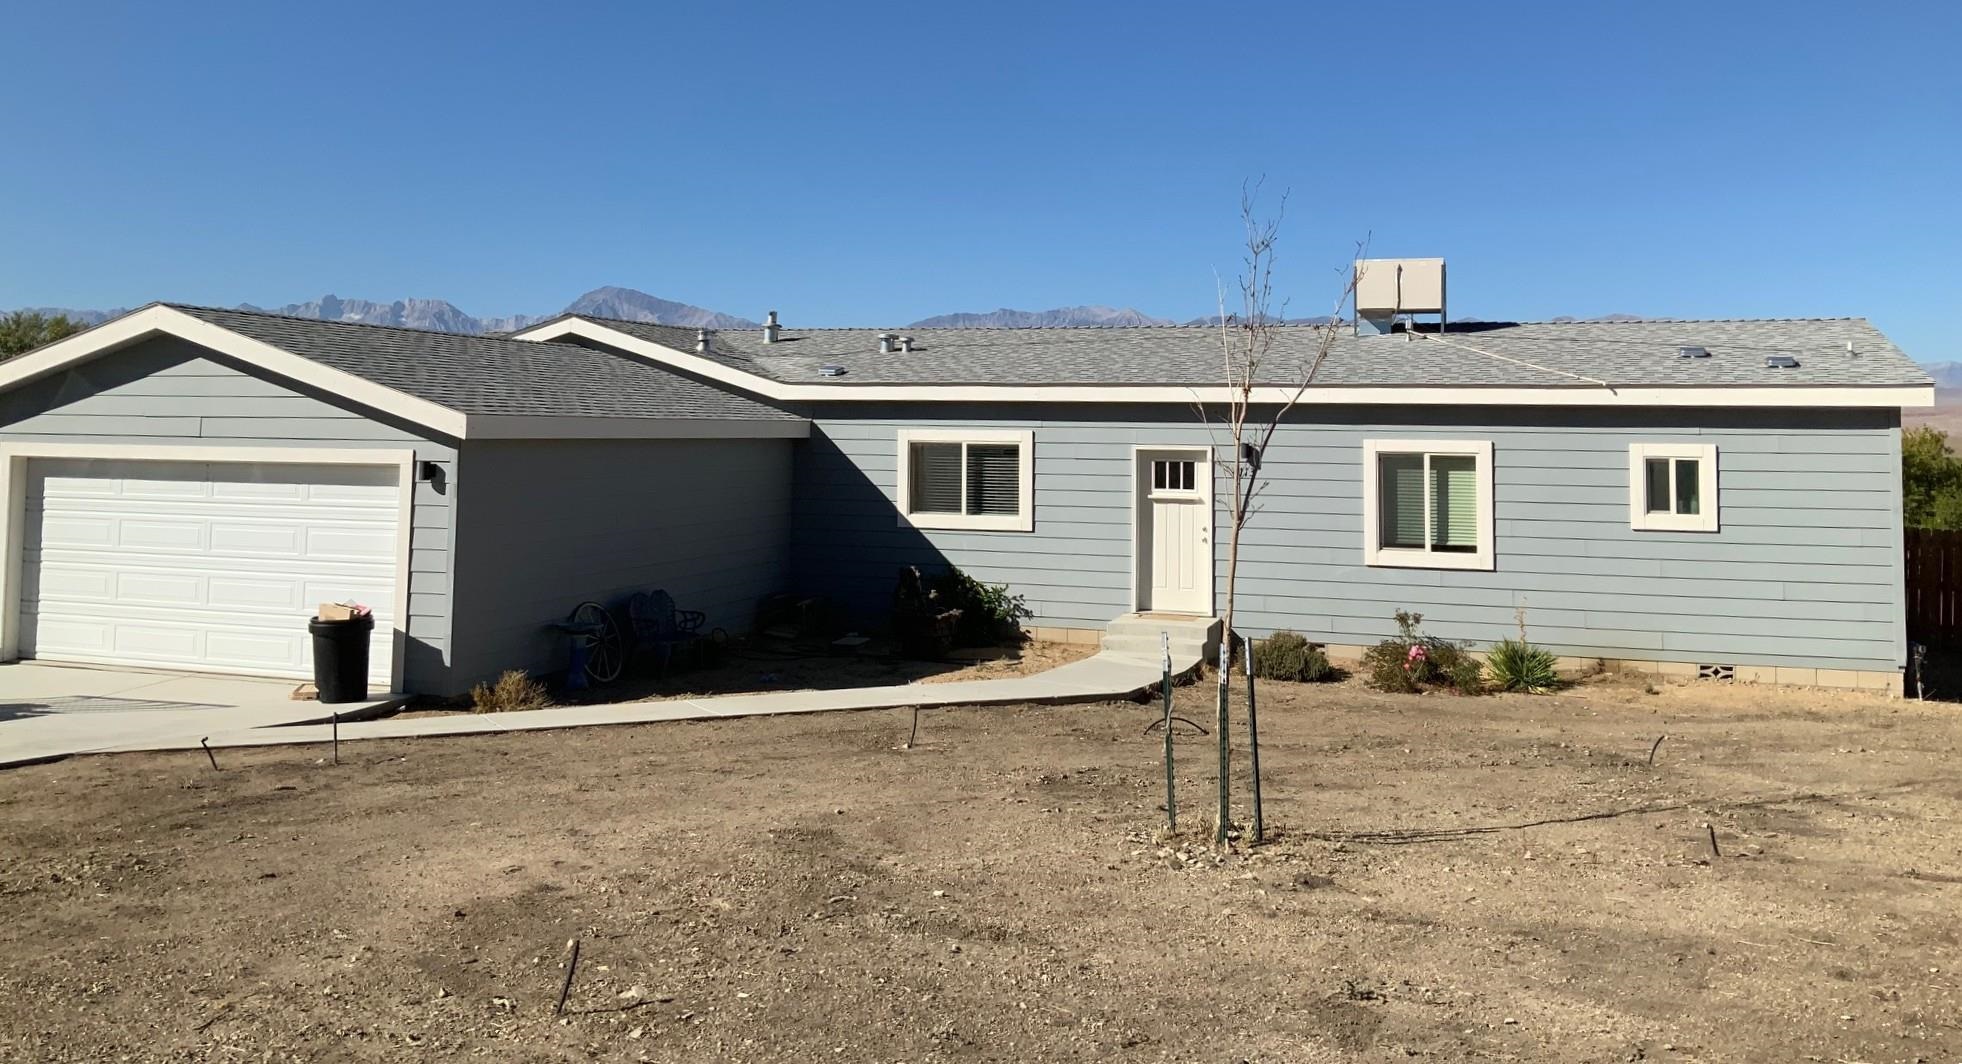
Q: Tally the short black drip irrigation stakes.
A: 6